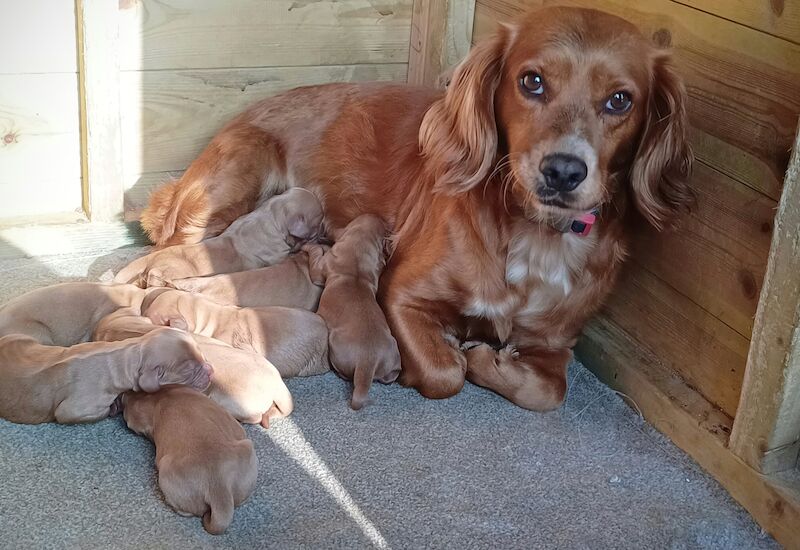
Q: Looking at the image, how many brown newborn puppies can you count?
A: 8